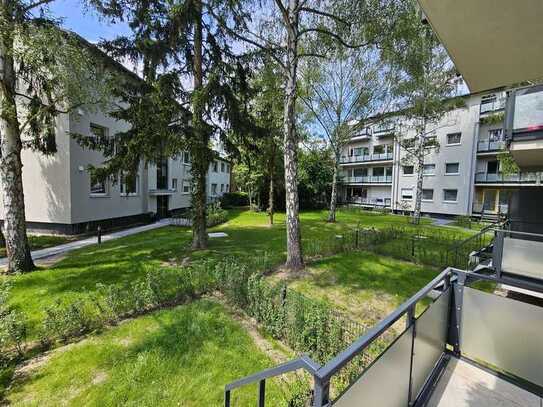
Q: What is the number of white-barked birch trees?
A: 4